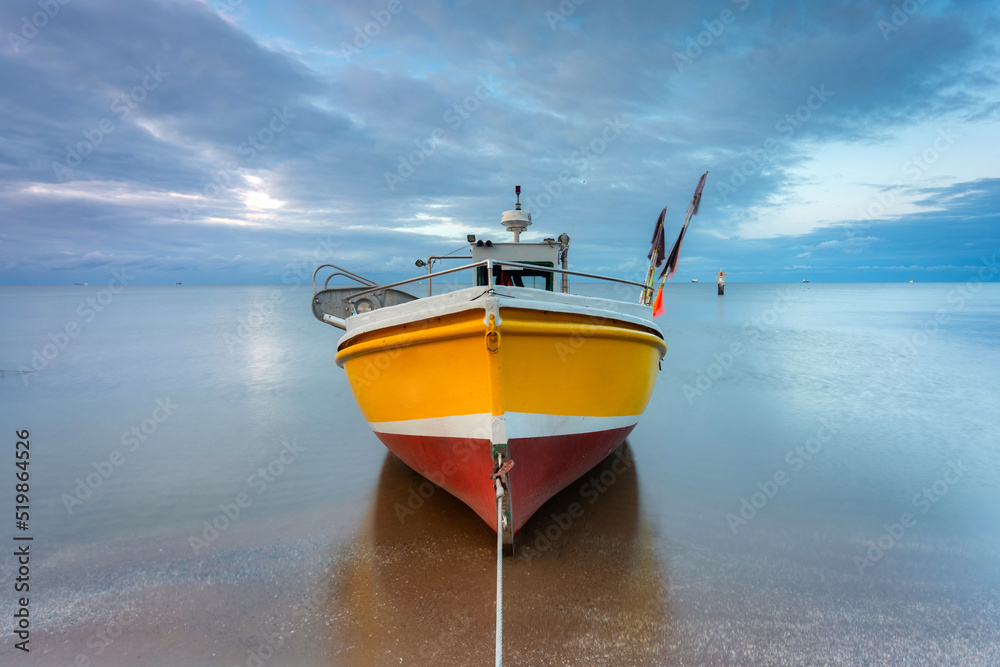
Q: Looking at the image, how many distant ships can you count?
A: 5